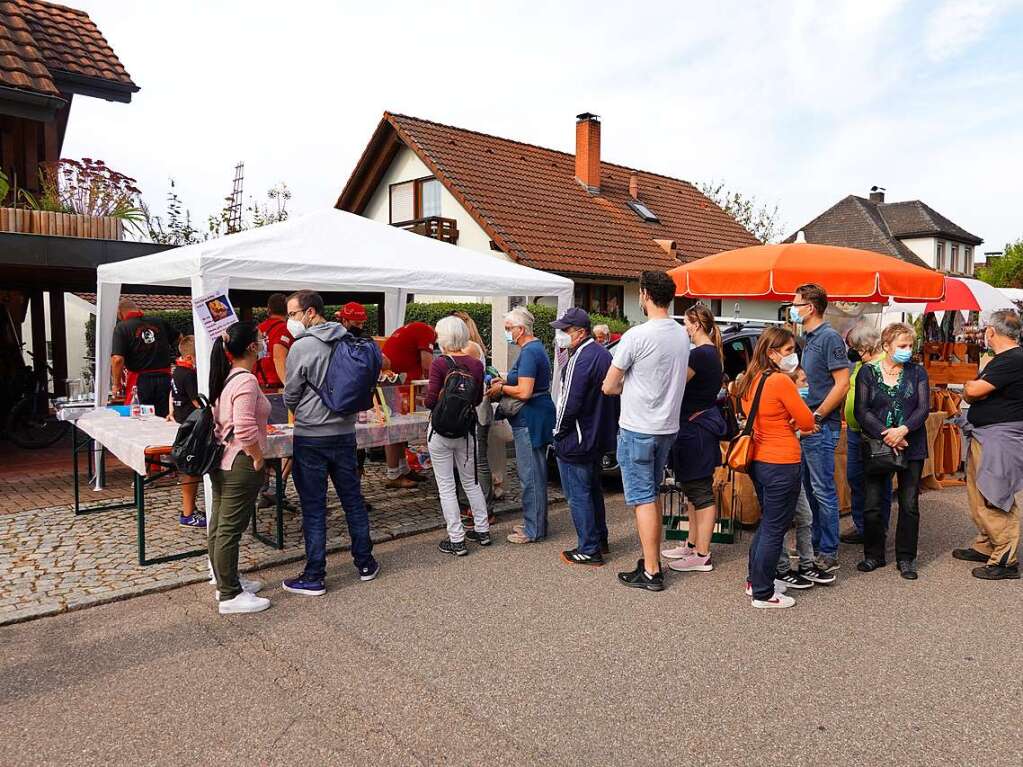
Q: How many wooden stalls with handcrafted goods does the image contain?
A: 1